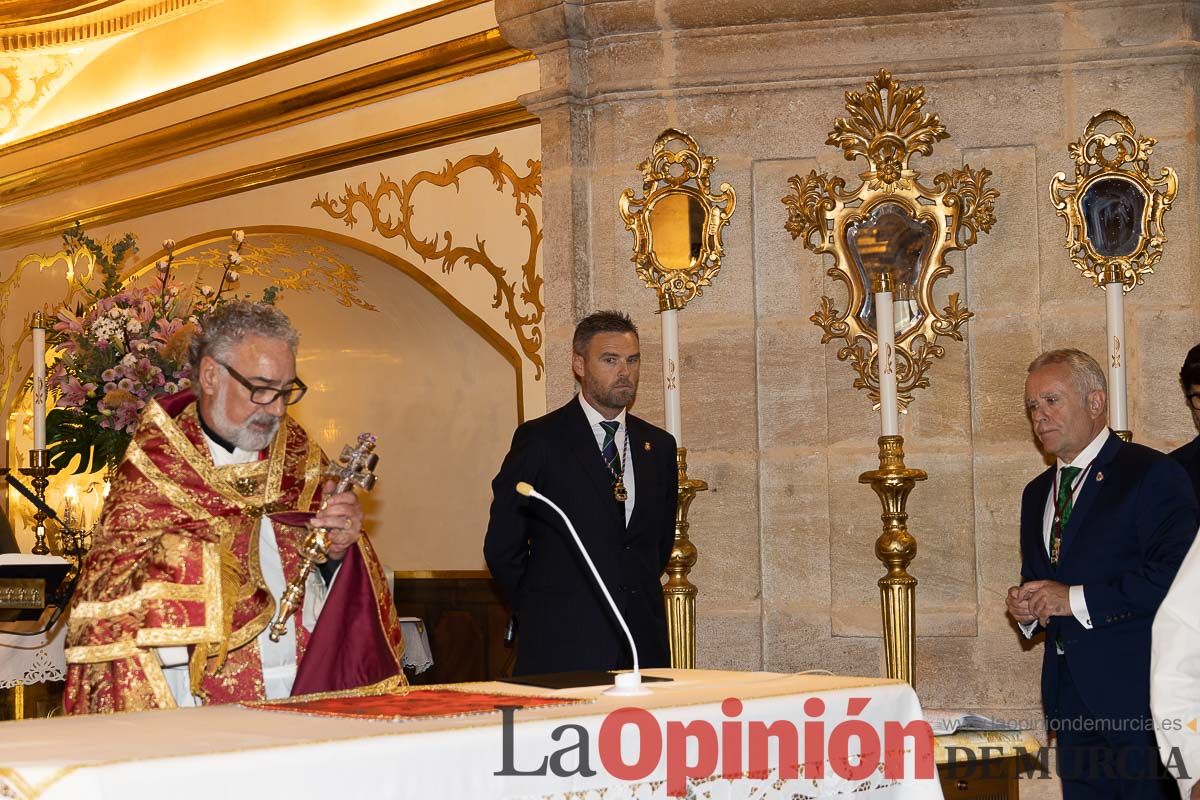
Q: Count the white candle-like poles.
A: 4